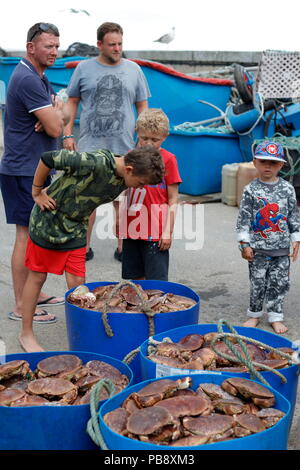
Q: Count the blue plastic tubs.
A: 4